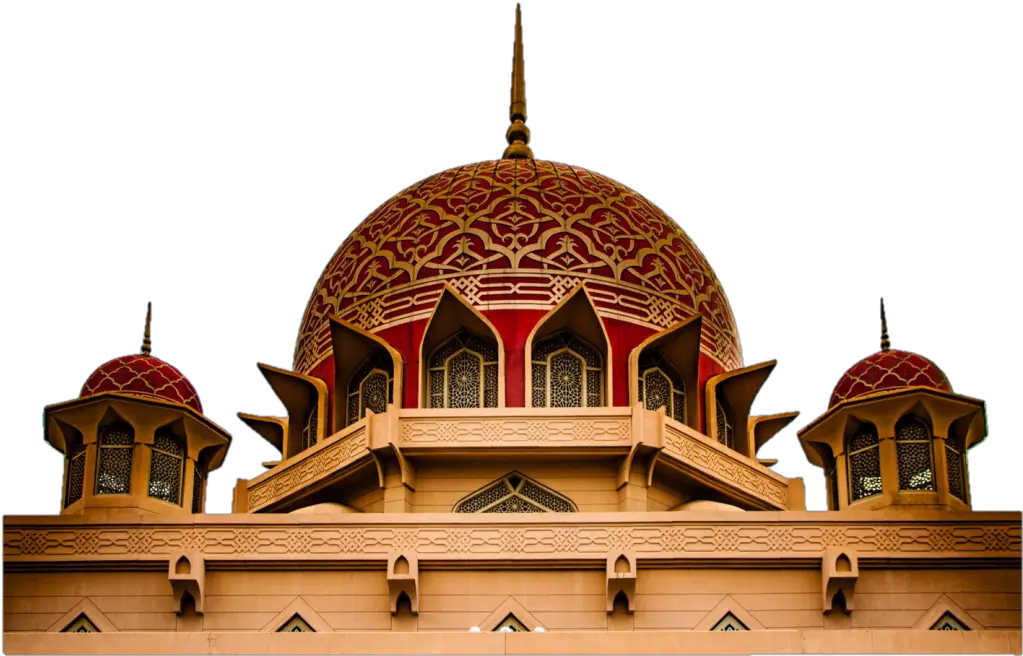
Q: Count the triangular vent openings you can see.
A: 5